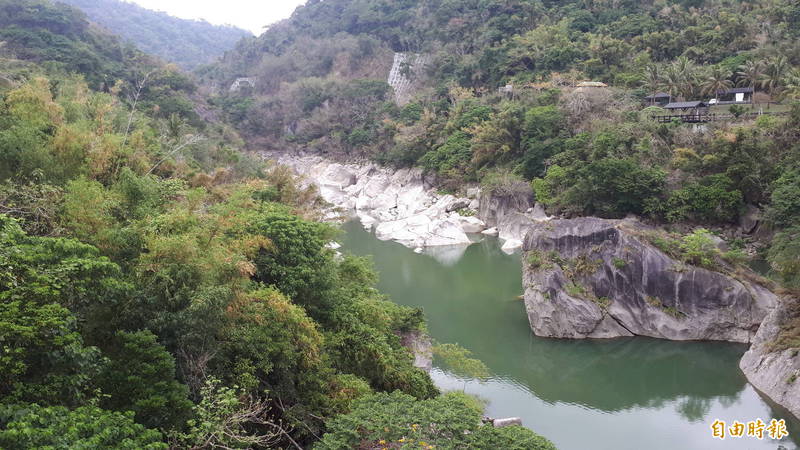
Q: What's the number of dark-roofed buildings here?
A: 3